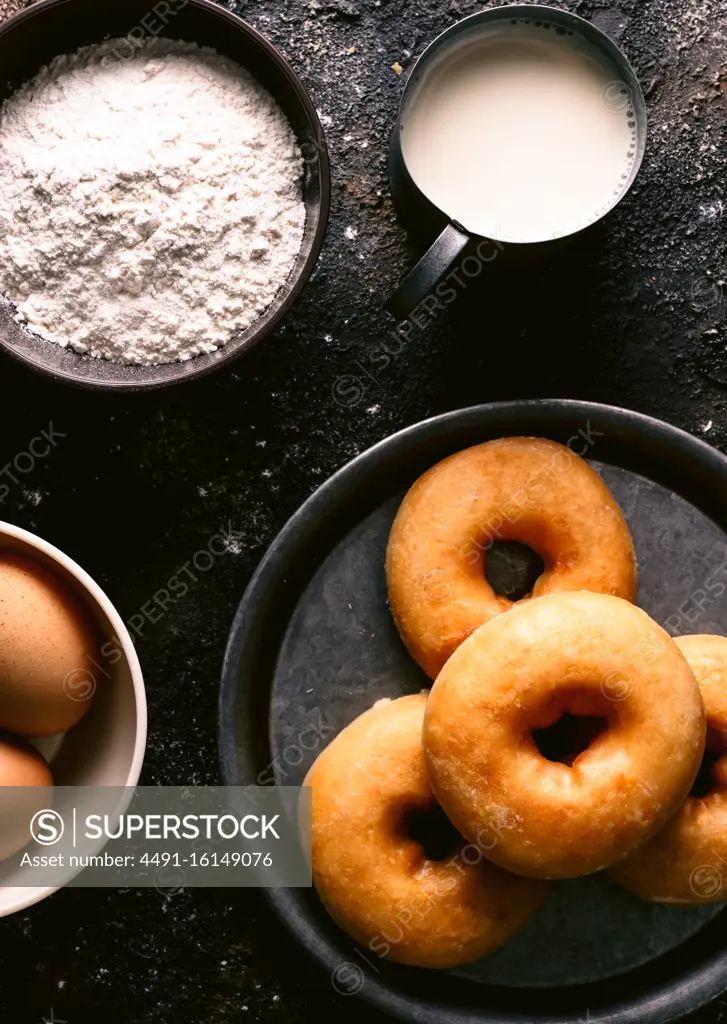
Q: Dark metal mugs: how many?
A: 1